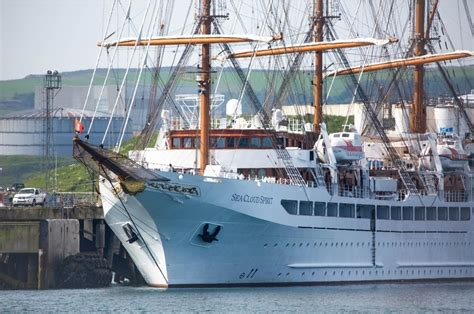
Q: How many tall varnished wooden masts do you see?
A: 3